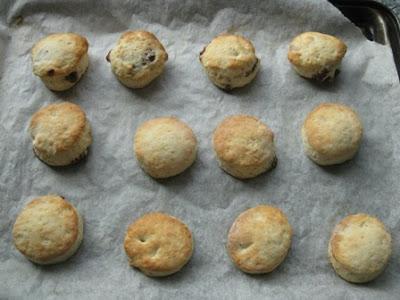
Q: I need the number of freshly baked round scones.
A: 12